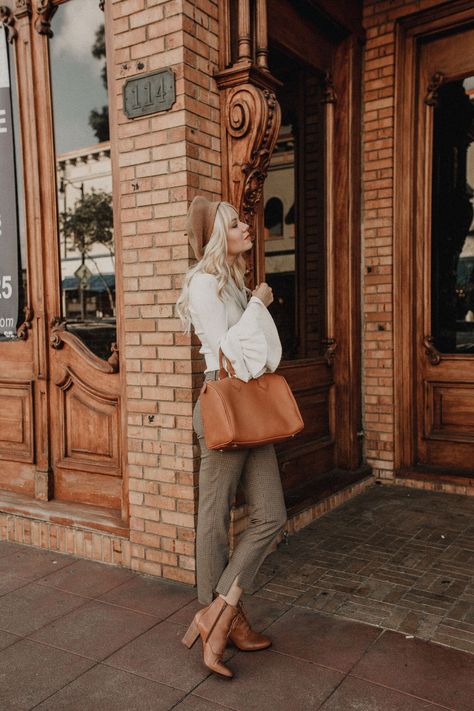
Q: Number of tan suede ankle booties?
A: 2